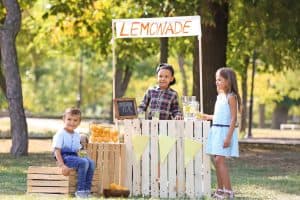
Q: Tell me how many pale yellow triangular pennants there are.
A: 3